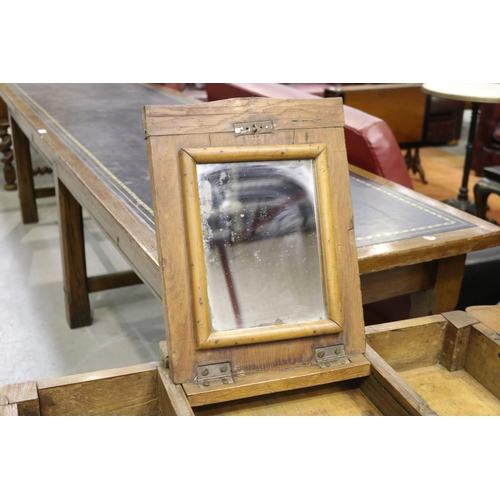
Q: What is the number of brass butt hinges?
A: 2